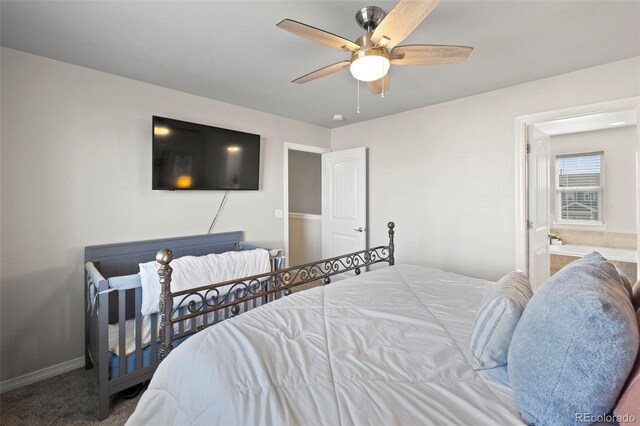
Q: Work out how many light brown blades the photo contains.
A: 5